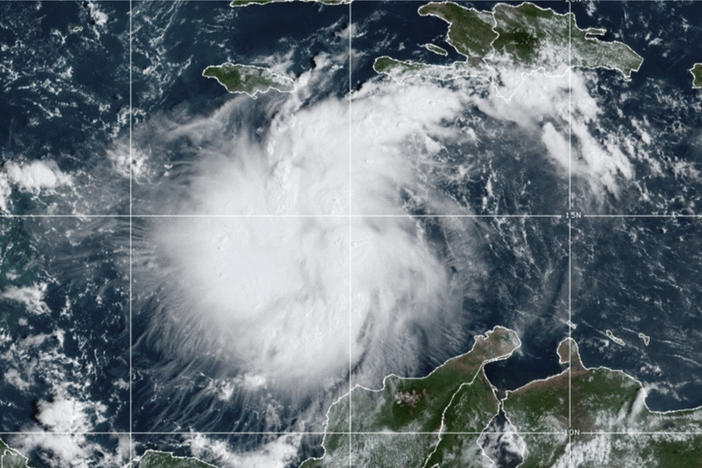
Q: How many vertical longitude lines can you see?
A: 3